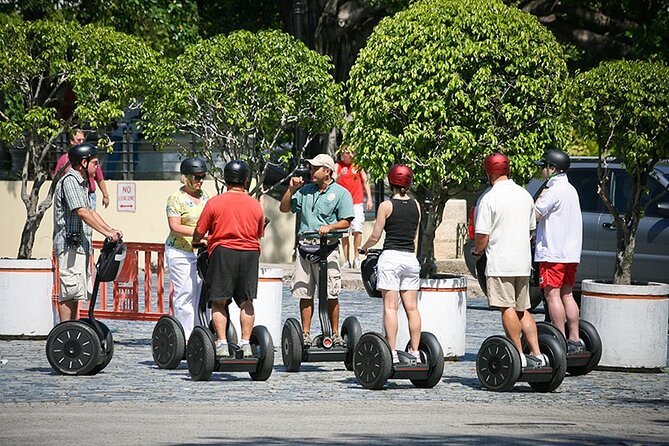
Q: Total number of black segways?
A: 7